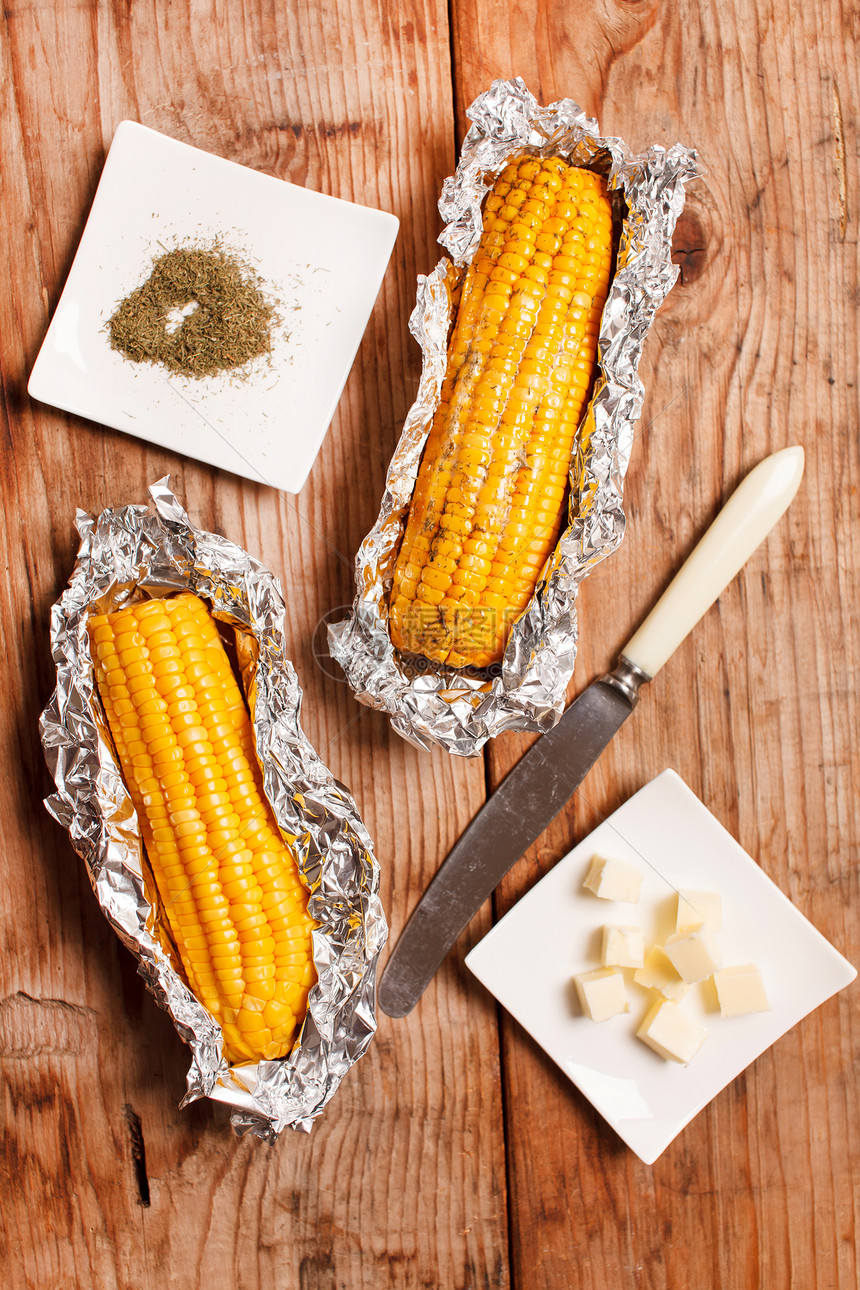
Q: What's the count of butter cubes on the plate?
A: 8